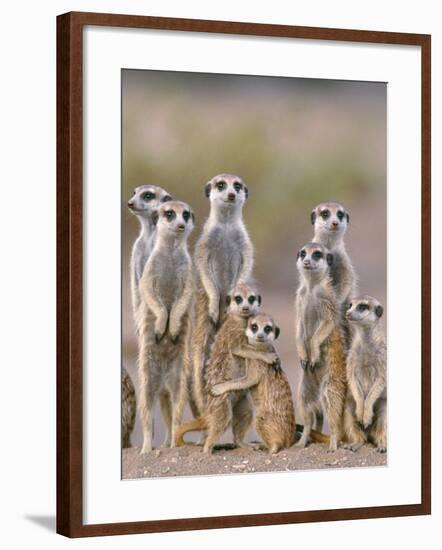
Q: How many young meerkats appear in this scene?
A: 2